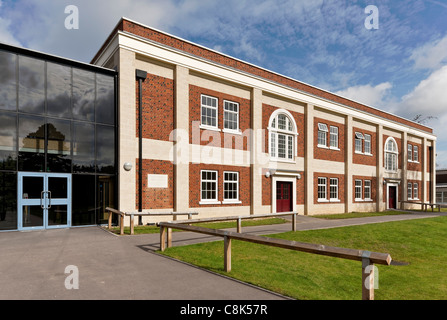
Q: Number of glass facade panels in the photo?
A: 13